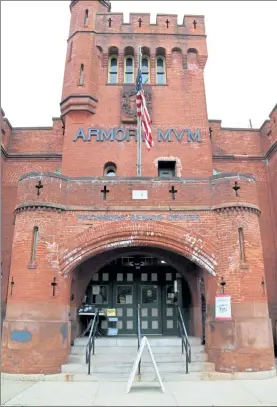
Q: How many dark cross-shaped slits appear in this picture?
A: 12